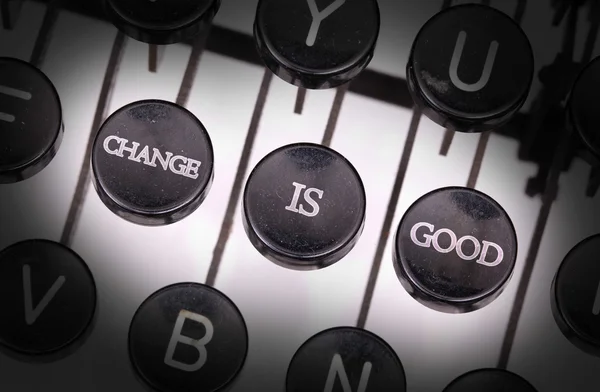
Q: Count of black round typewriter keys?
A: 13